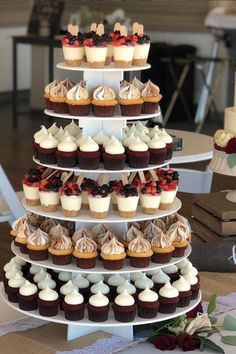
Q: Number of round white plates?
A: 6